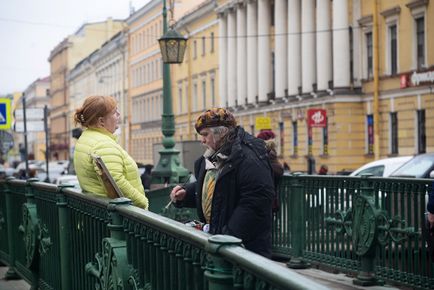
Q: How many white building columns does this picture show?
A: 10